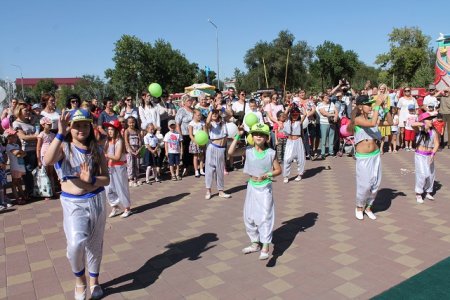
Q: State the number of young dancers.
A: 7